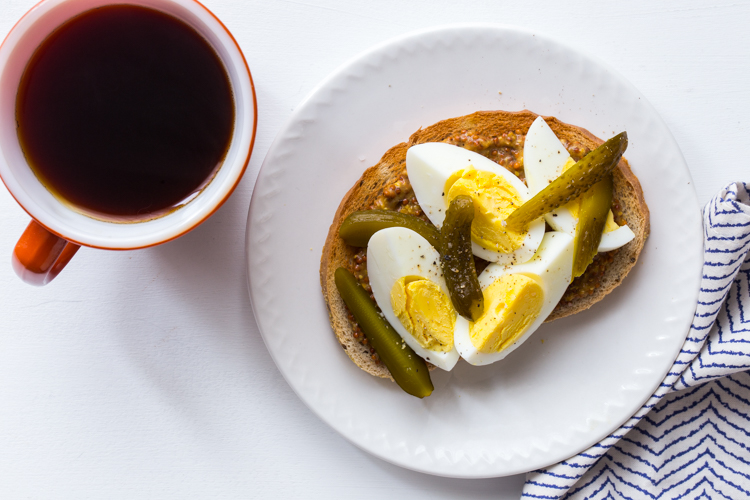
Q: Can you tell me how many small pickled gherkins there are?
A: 5